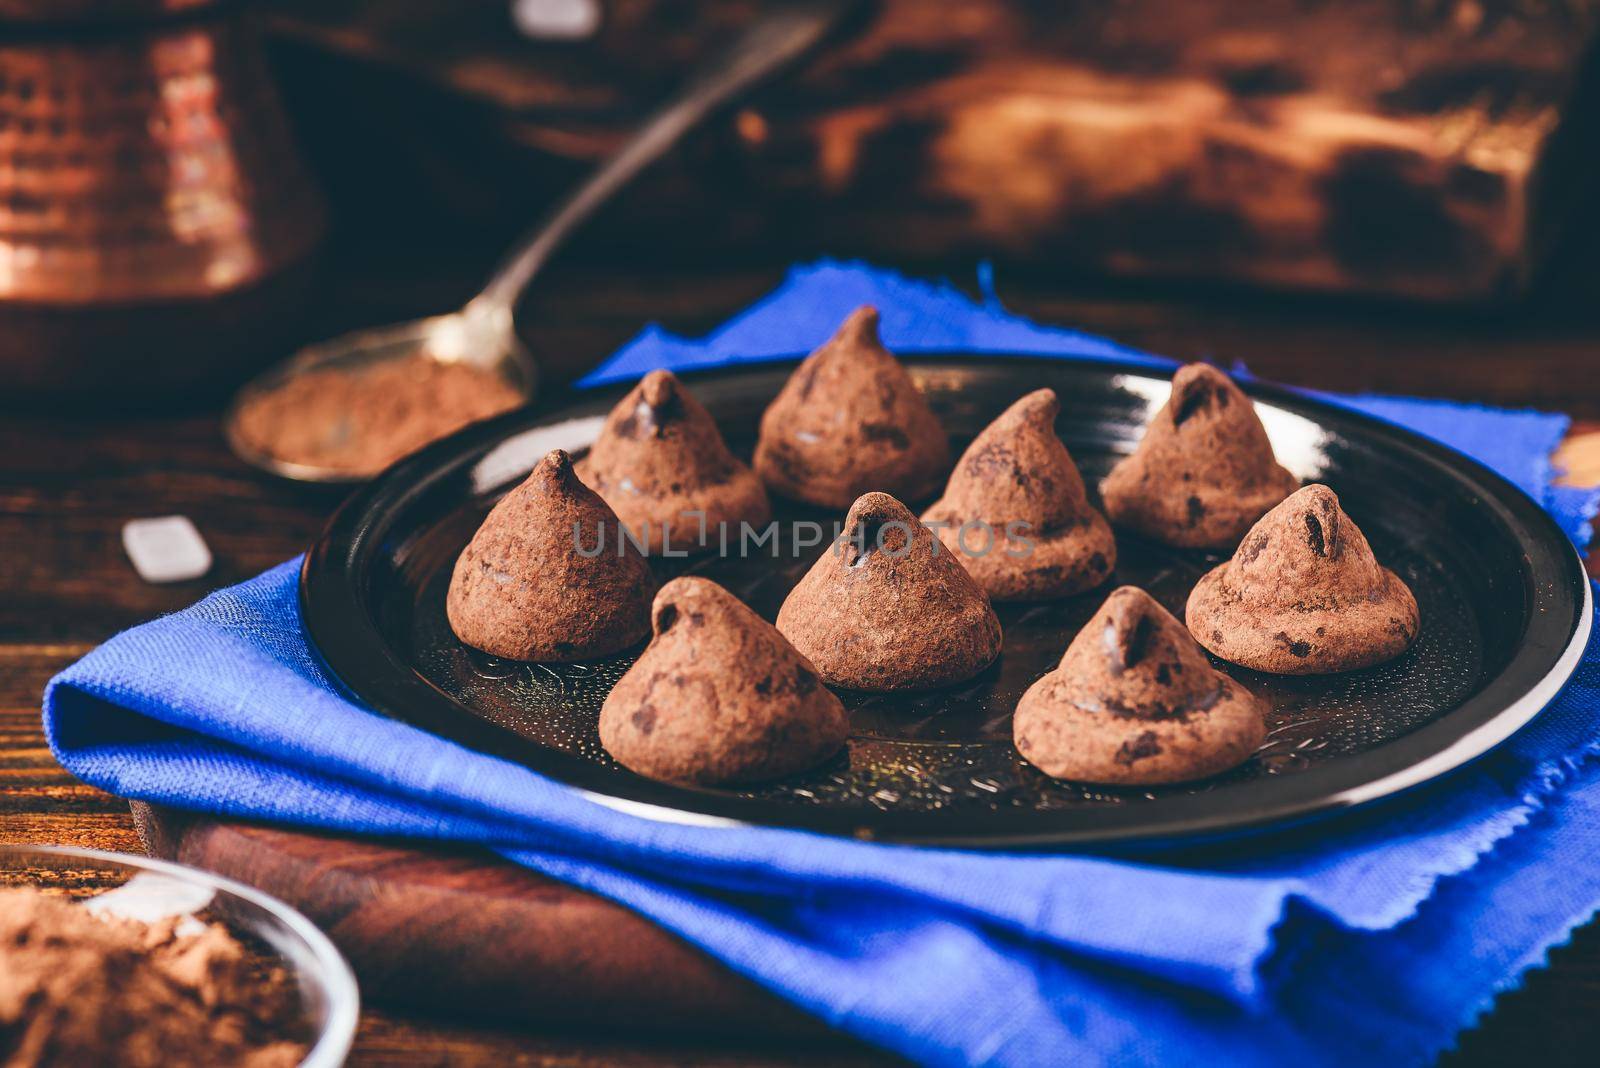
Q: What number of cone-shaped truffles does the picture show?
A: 9